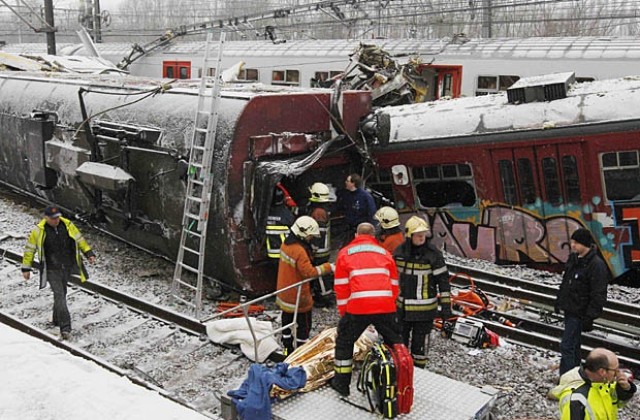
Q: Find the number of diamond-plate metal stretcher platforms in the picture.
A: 1